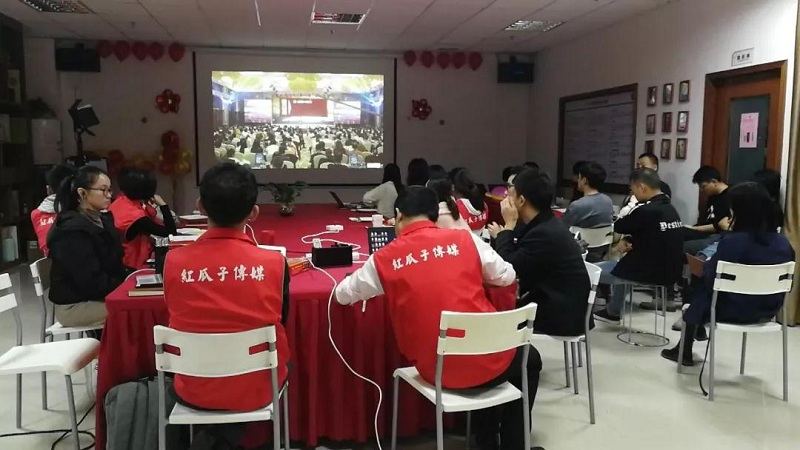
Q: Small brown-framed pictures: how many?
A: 9